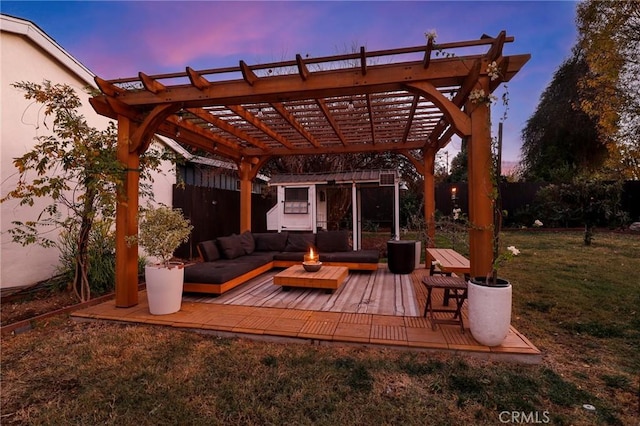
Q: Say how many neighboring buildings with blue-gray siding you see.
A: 1